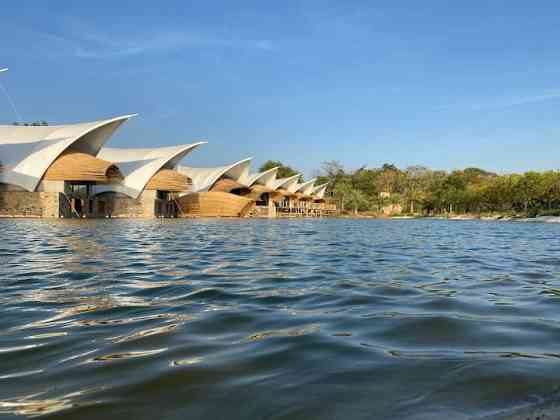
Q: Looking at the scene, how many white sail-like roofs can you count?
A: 7